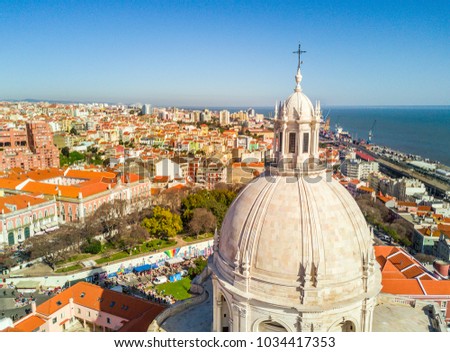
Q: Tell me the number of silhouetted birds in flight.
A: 0